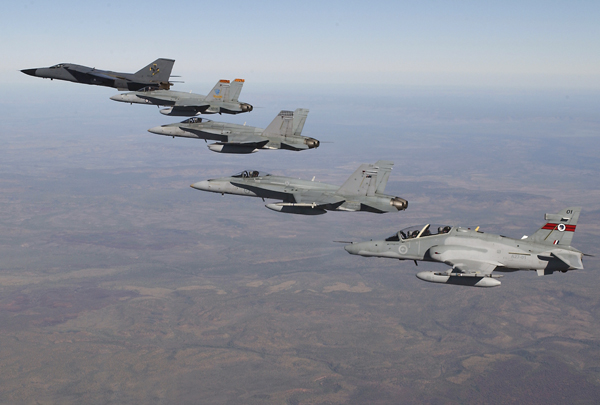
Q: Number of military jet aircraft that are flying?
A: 5